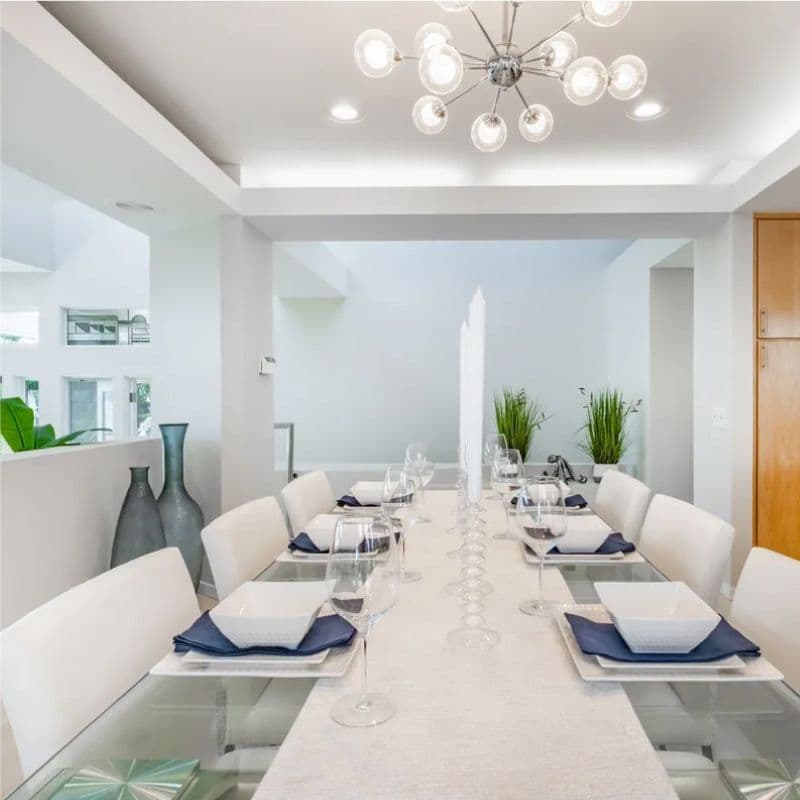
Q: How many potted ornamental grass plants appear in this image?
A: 2